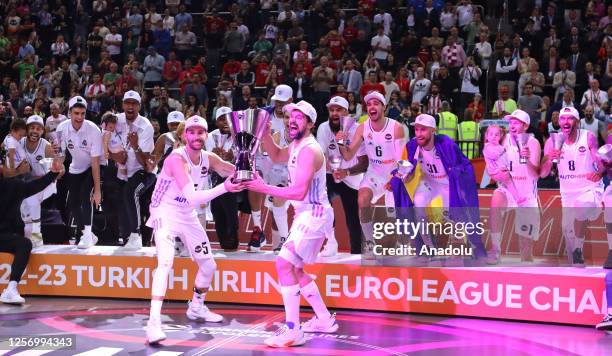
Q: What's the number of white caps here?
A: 13